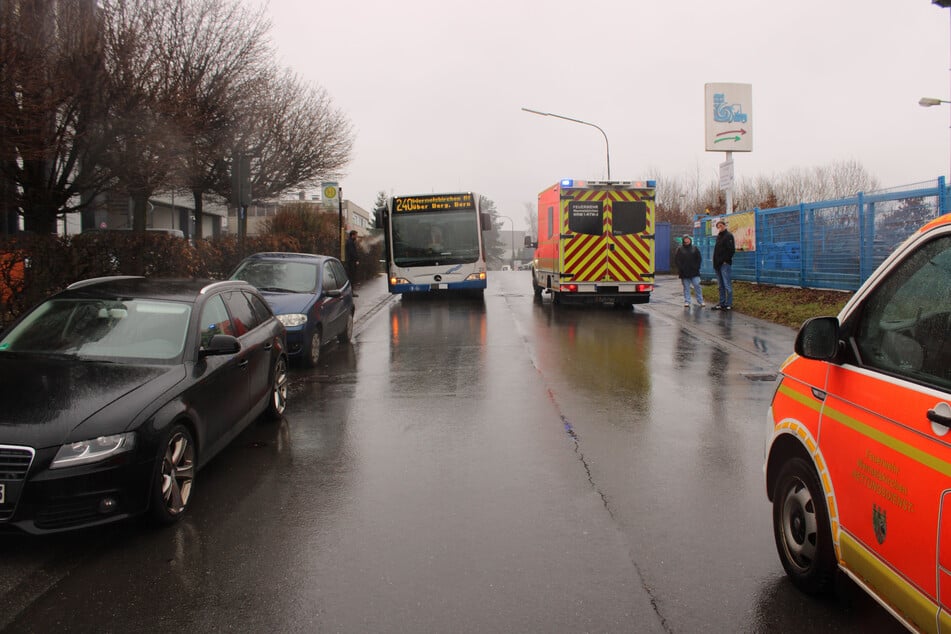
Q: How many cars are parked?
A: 2